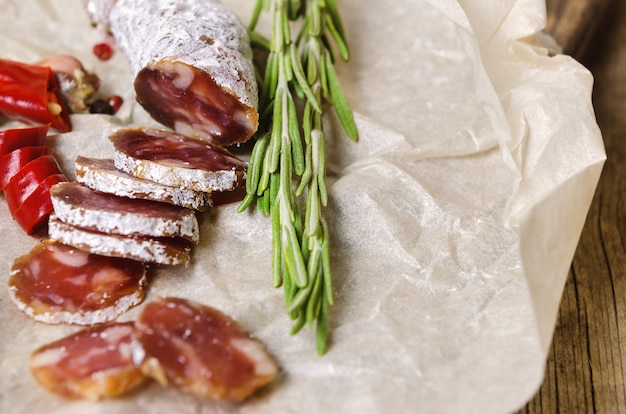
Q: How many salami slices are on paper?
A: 7